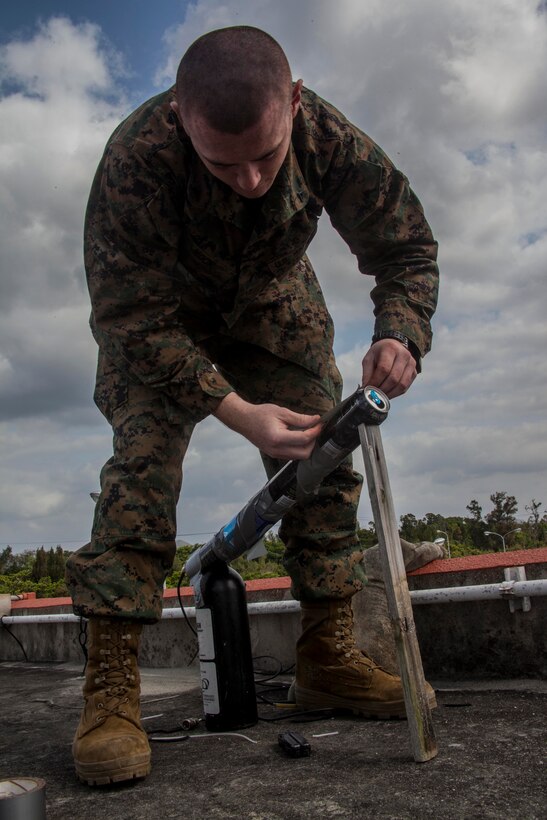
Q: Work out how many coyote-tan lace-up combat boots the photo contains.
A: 2